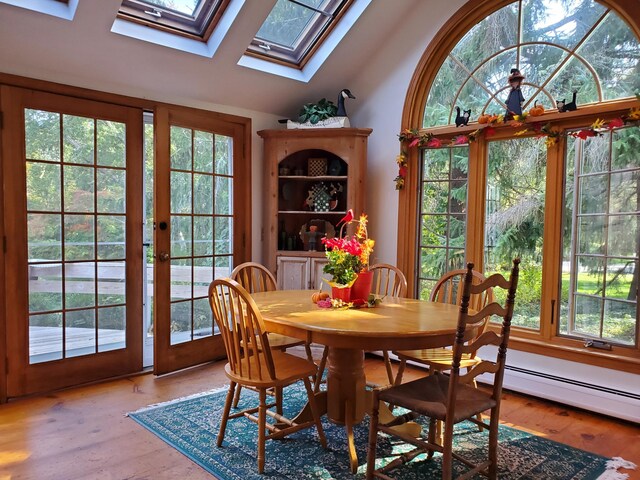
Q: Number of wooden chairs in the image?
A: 5